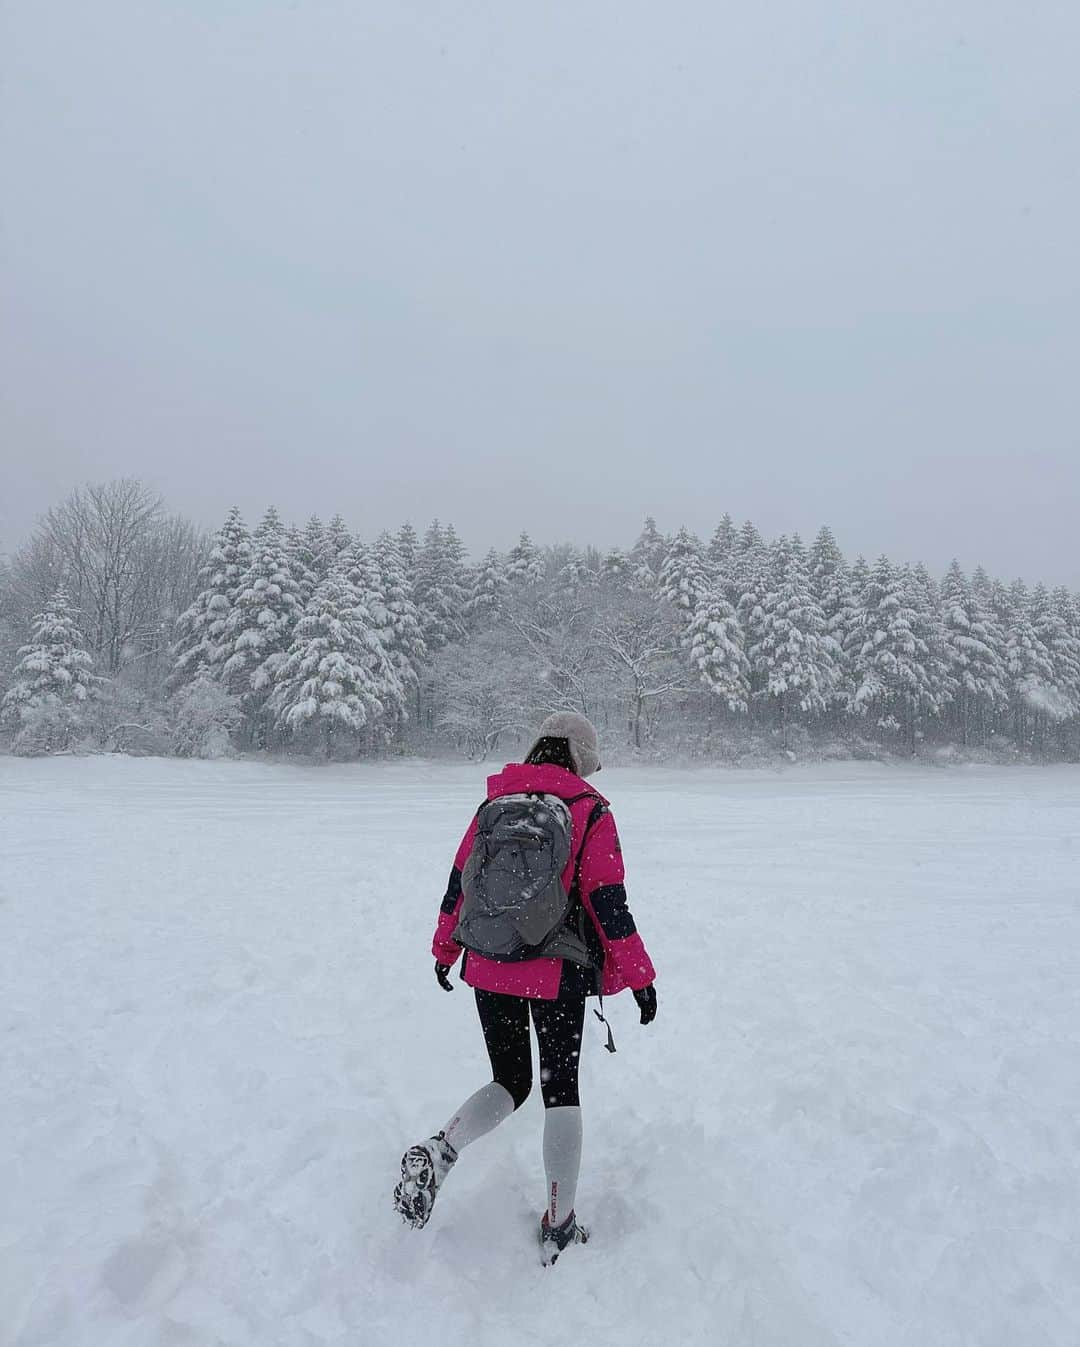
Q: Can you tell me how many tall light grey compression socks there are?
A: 2